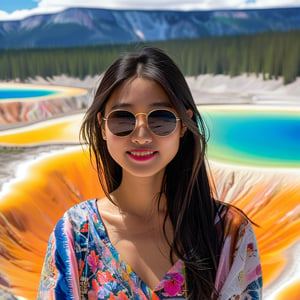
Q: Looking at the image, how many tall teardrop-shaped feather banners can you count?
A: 0